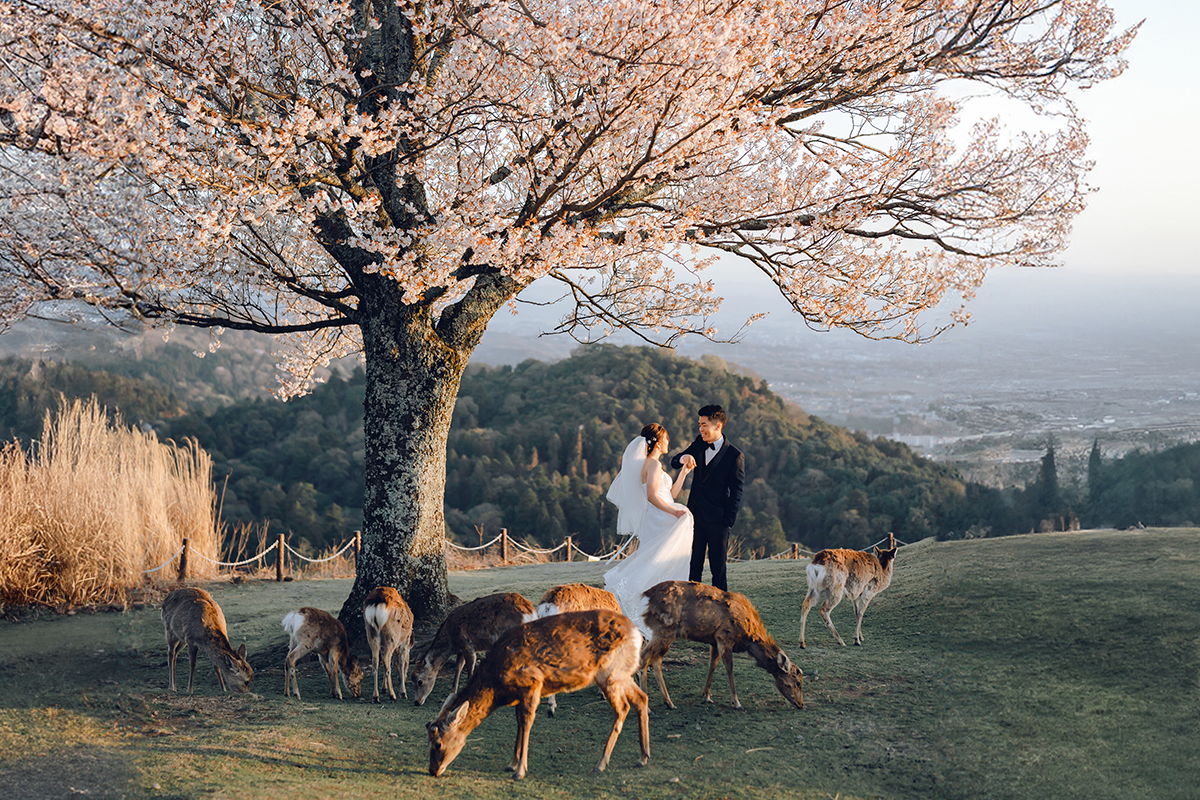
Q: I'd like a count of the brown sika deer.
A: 8